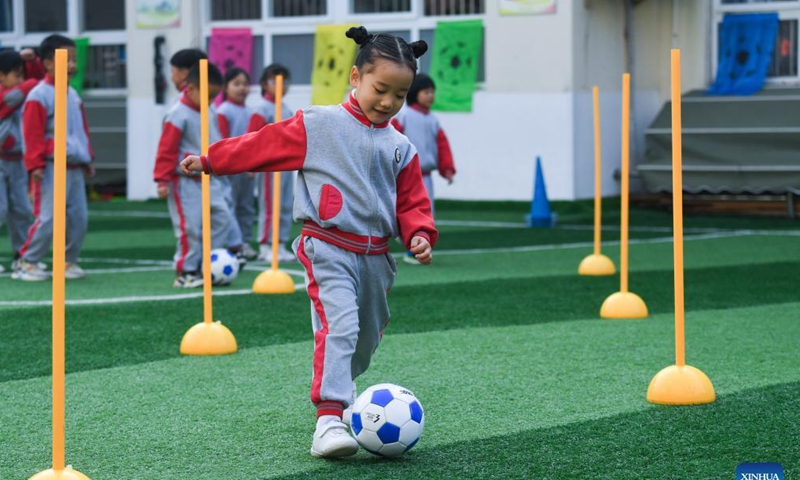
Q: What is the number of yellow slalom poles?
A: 6